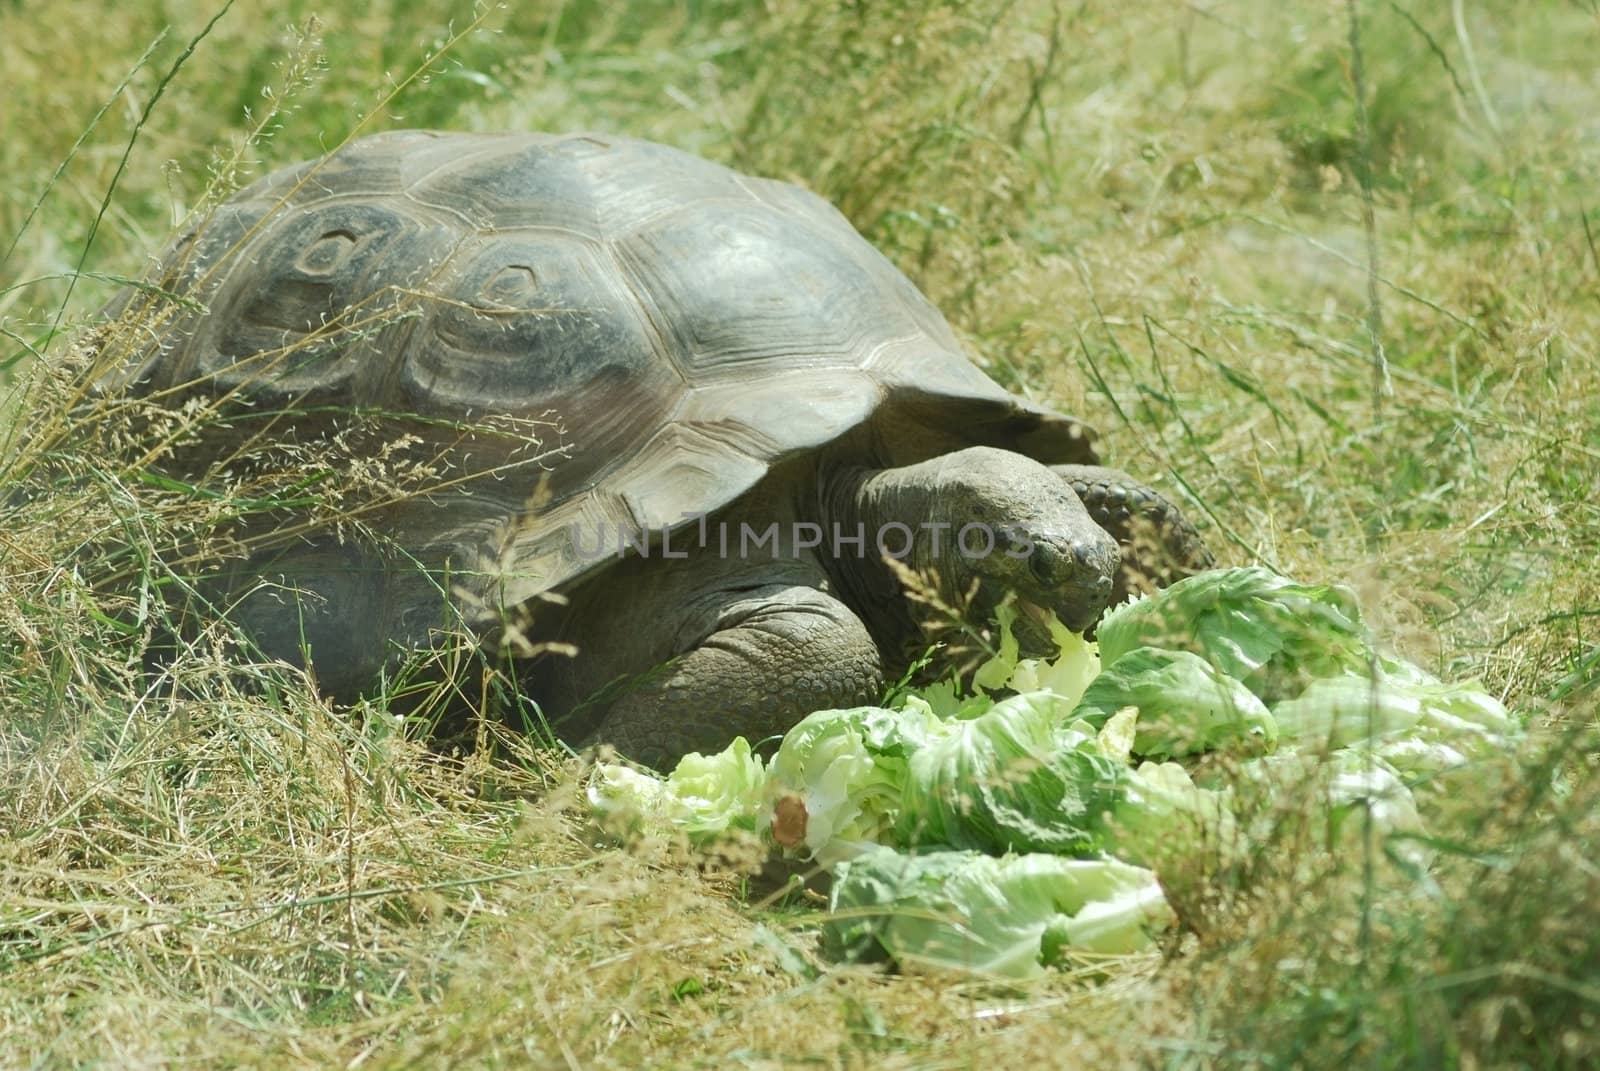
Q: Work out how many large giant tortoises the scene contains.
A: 1